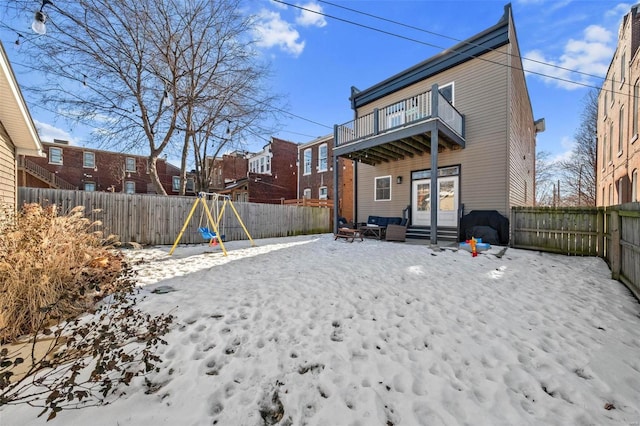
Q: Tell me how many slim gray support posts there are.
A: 2